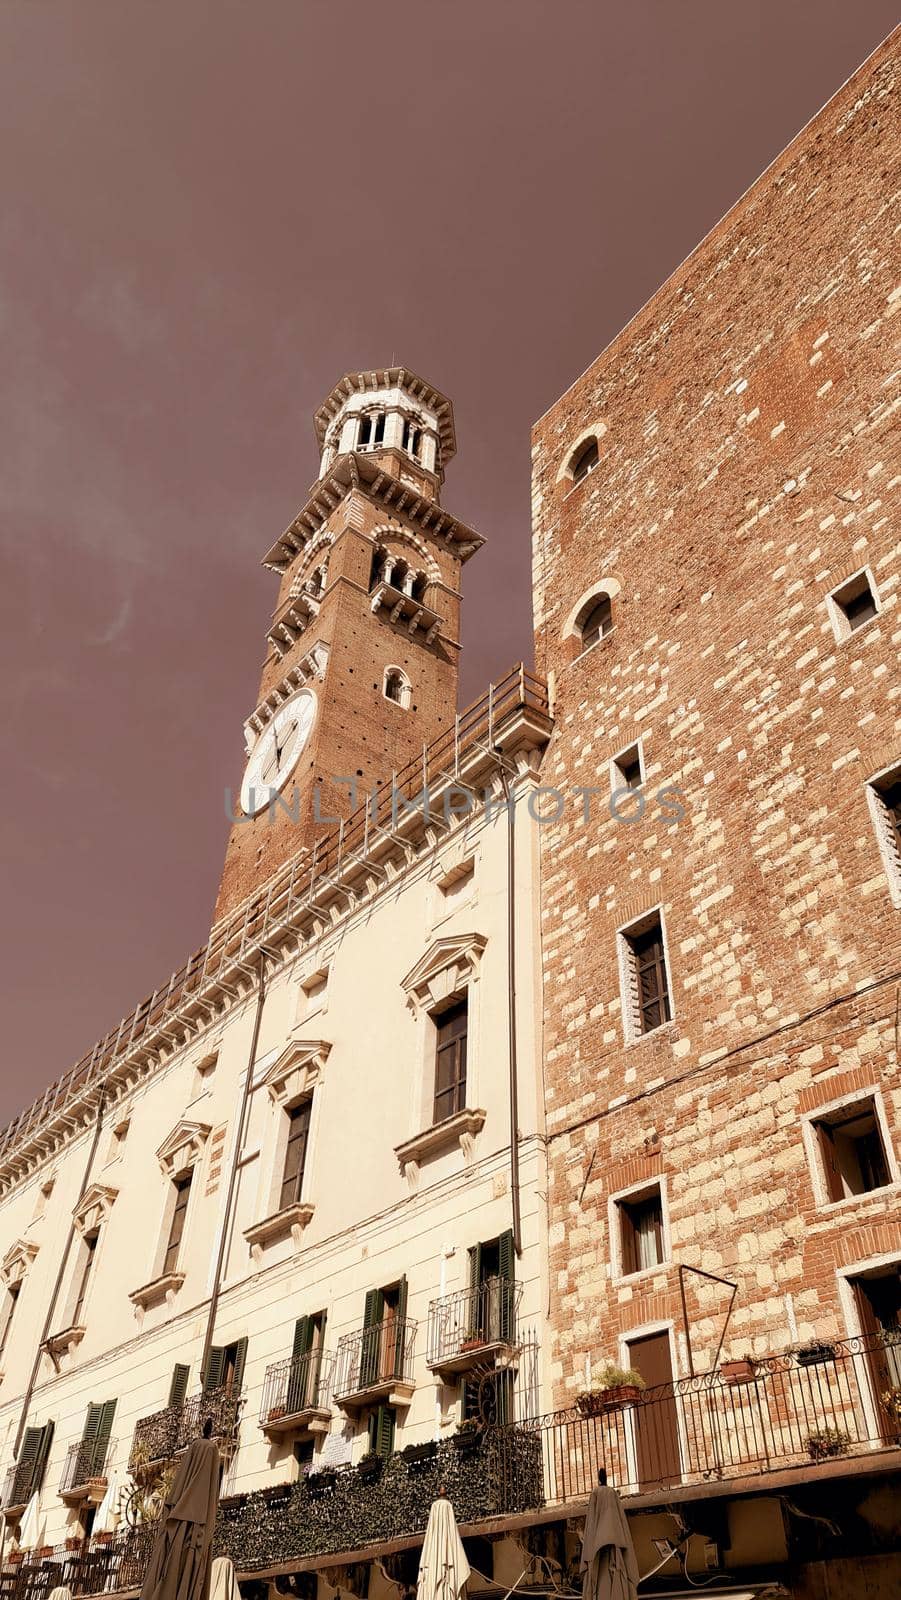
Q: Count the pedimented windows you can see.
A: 5